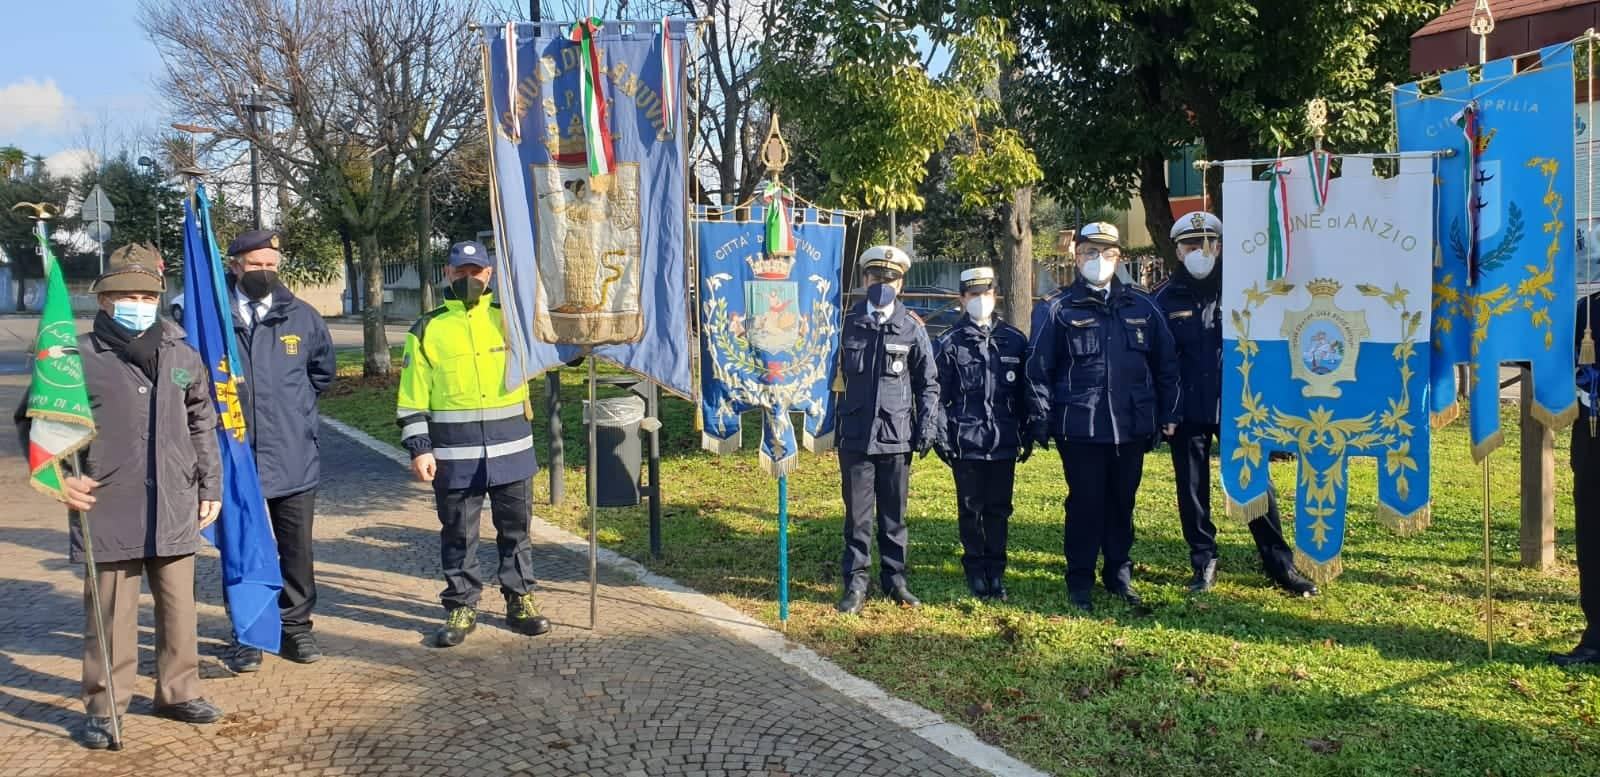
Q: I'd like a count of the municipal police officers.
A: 4